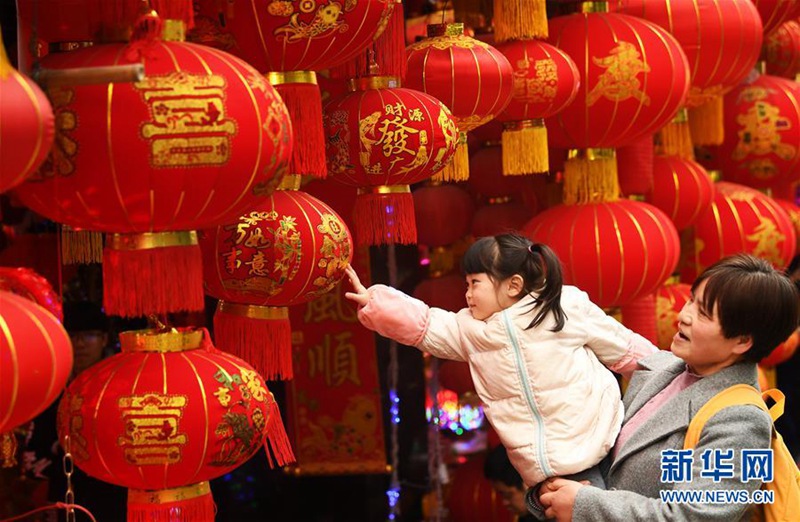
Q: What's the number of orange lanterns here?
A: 0